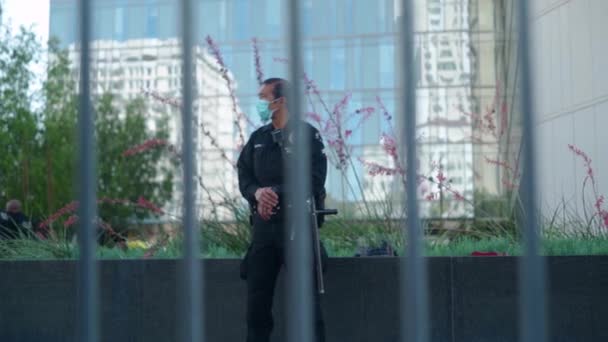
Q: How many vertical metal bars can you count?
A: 5